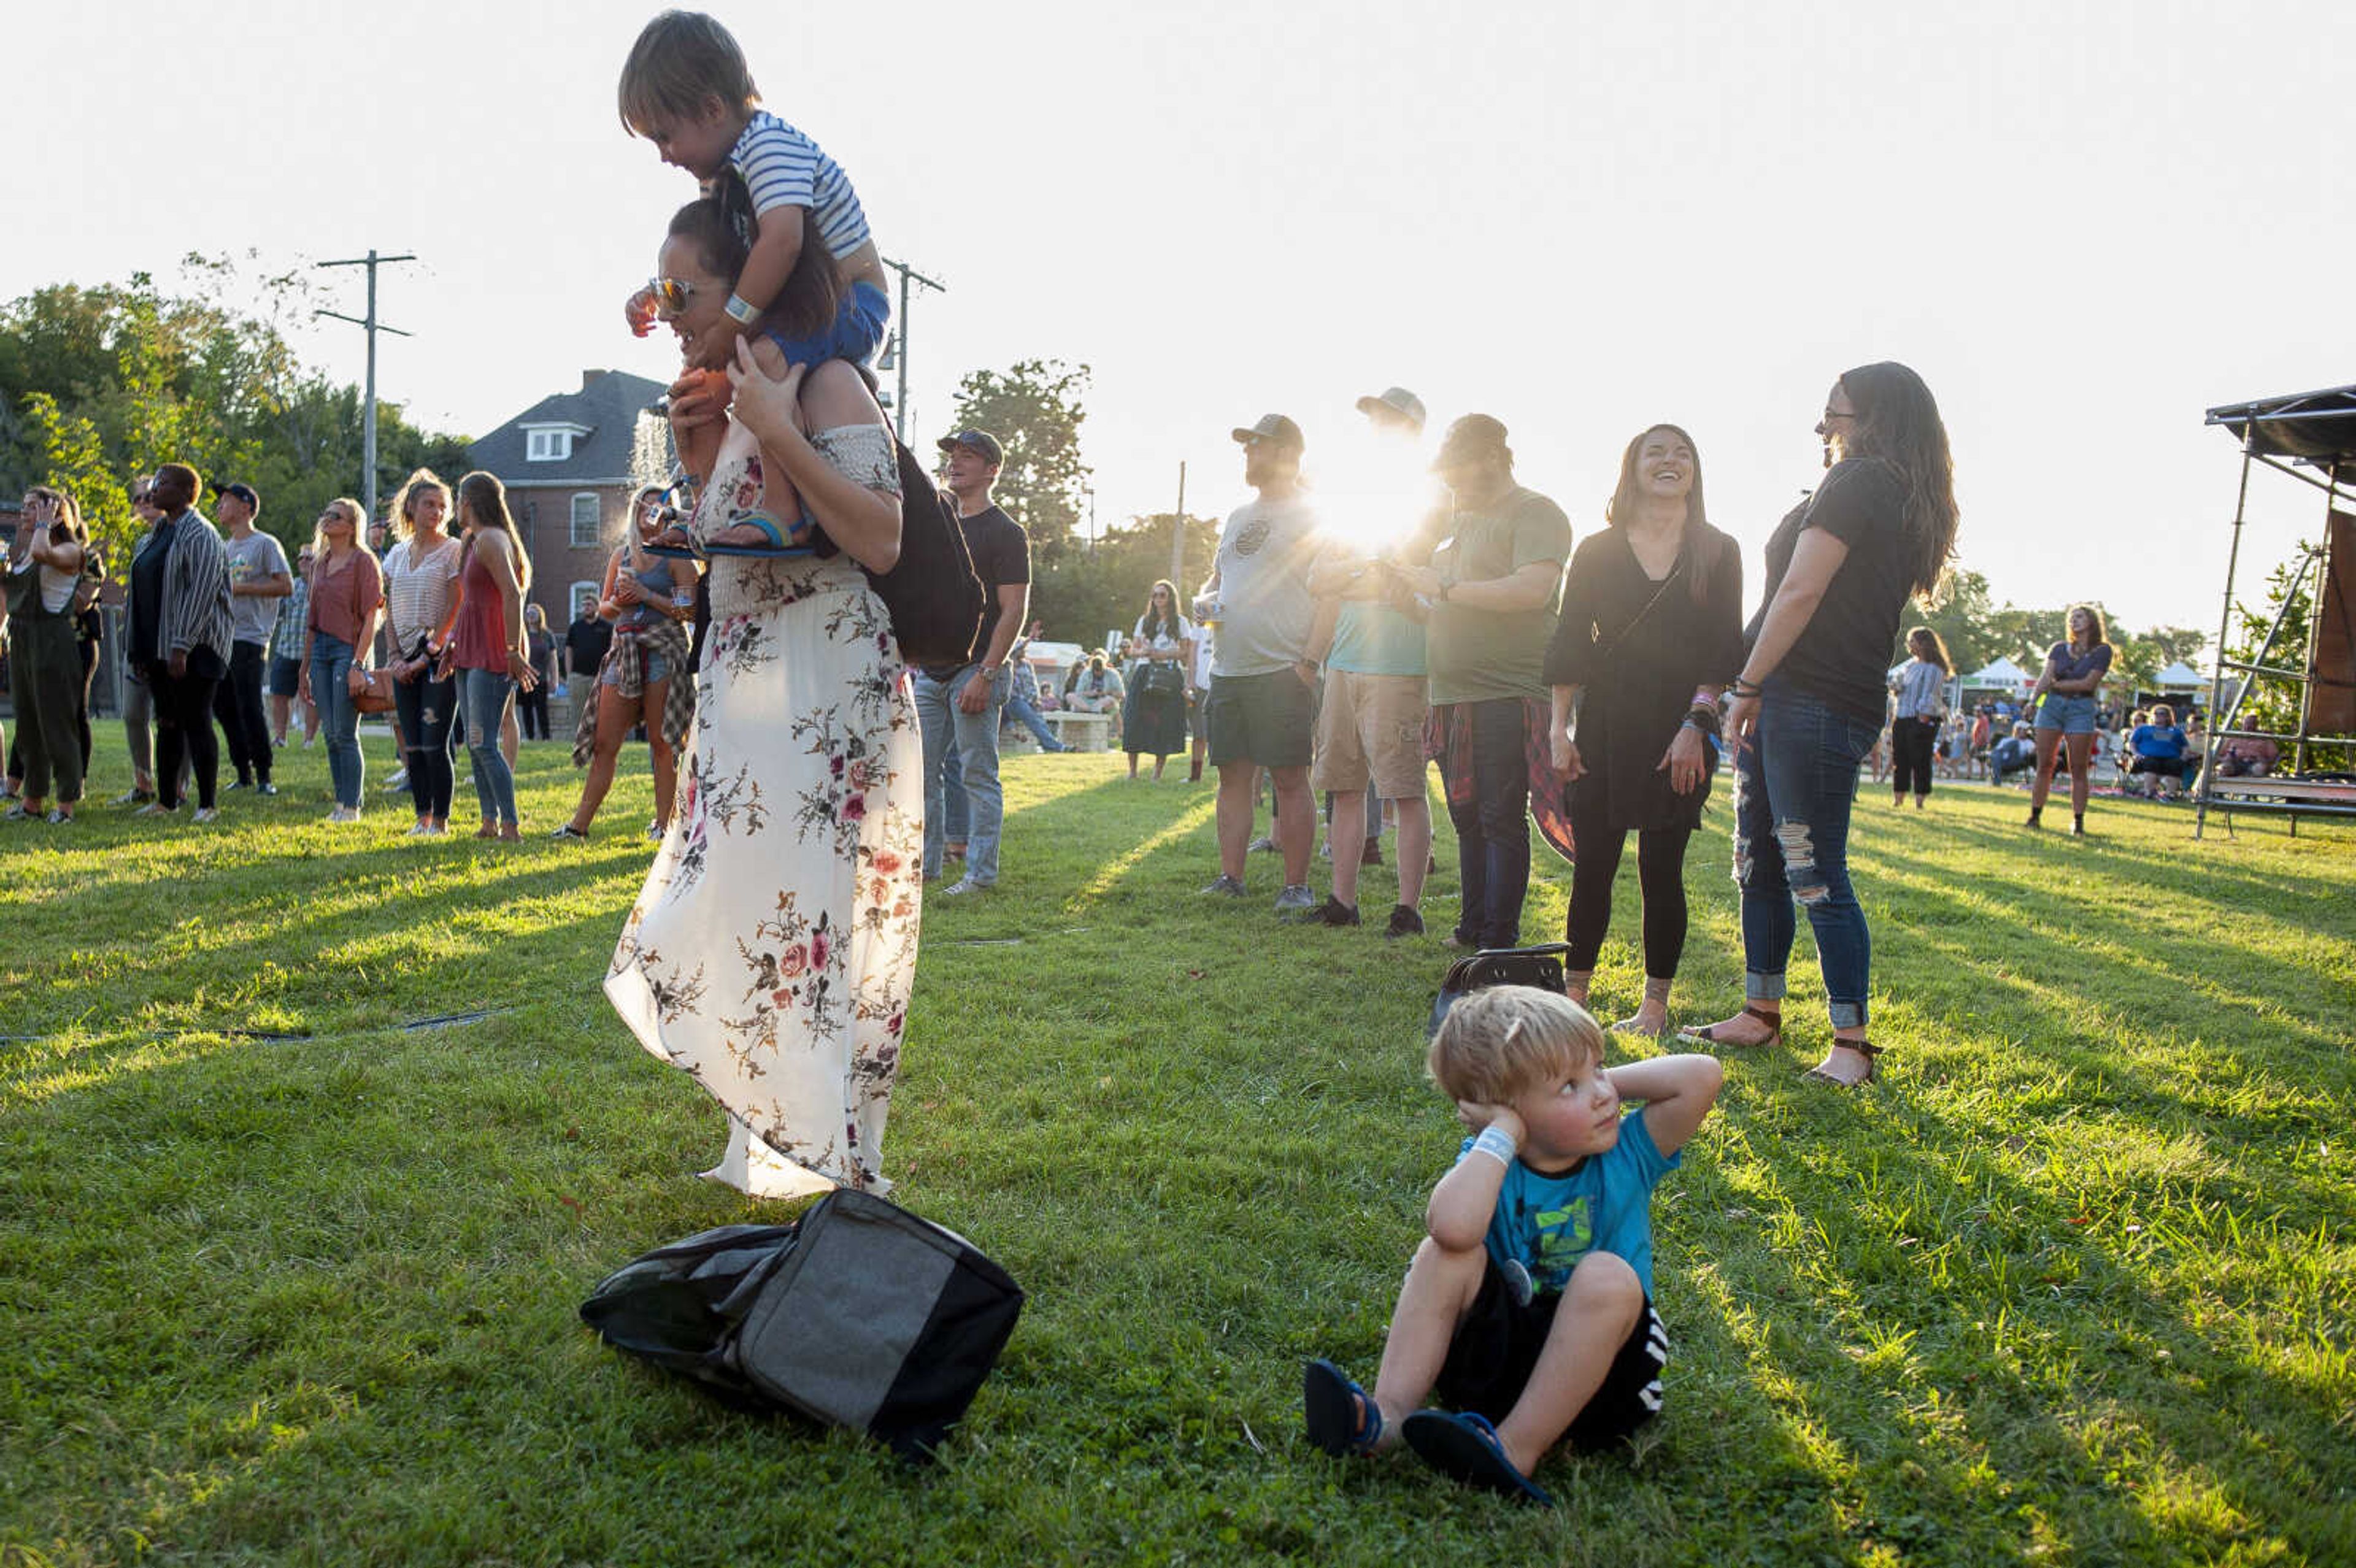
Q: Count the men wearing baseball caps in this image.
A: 5